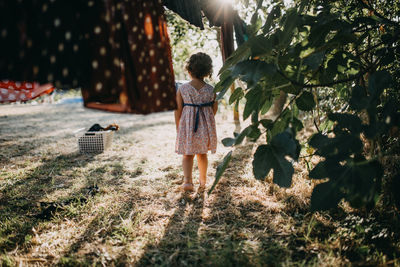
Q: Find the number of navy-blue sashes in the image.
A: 1